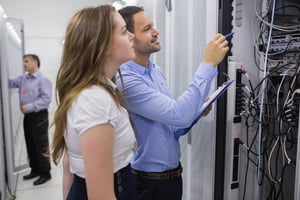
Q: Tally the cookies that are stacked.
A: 0